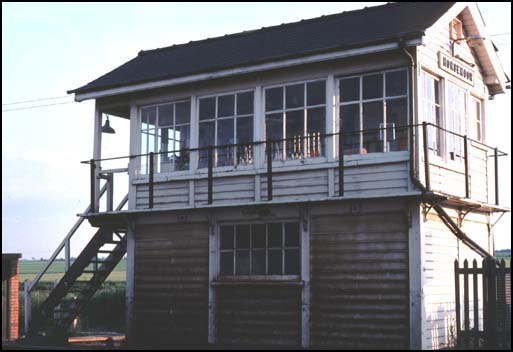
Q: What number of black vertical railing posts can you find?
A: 8